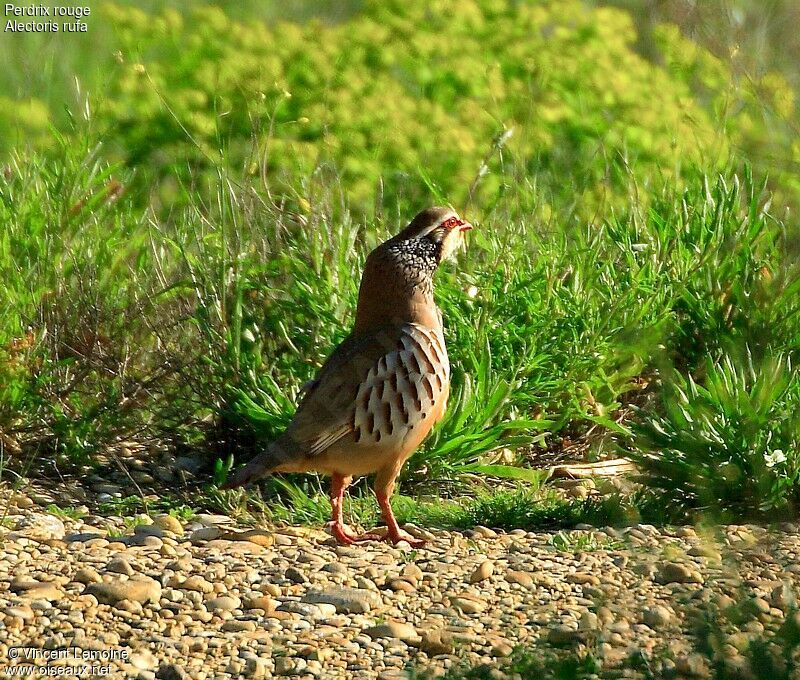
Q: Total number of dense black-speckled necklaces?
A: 1